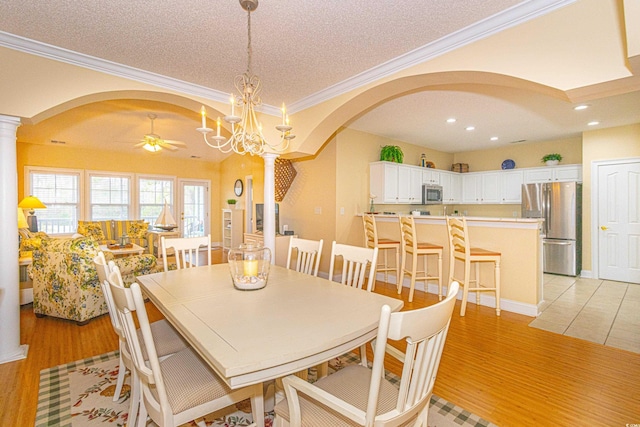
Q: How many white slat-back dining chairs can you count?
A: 6